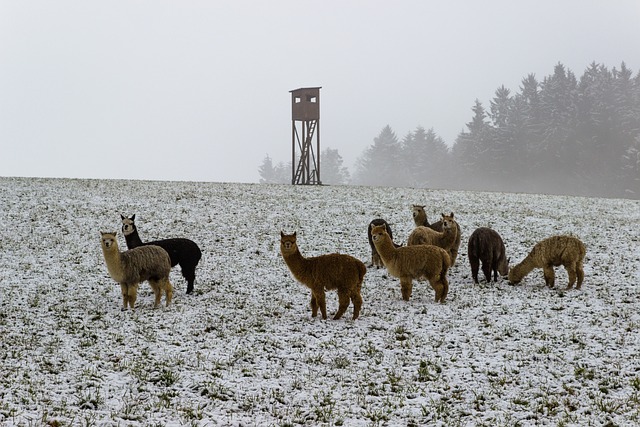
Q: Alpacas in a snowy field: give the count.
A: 9